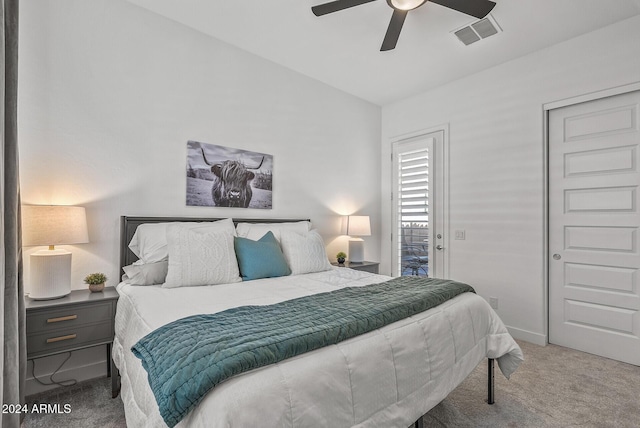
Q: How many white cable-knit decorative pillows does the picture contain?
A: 2